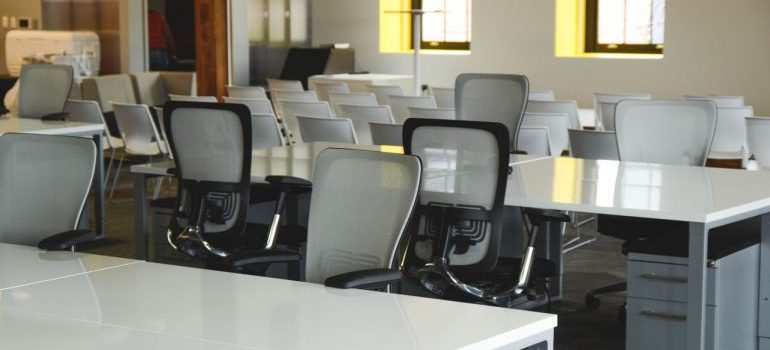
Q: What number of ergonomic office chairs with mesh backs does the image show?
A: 7